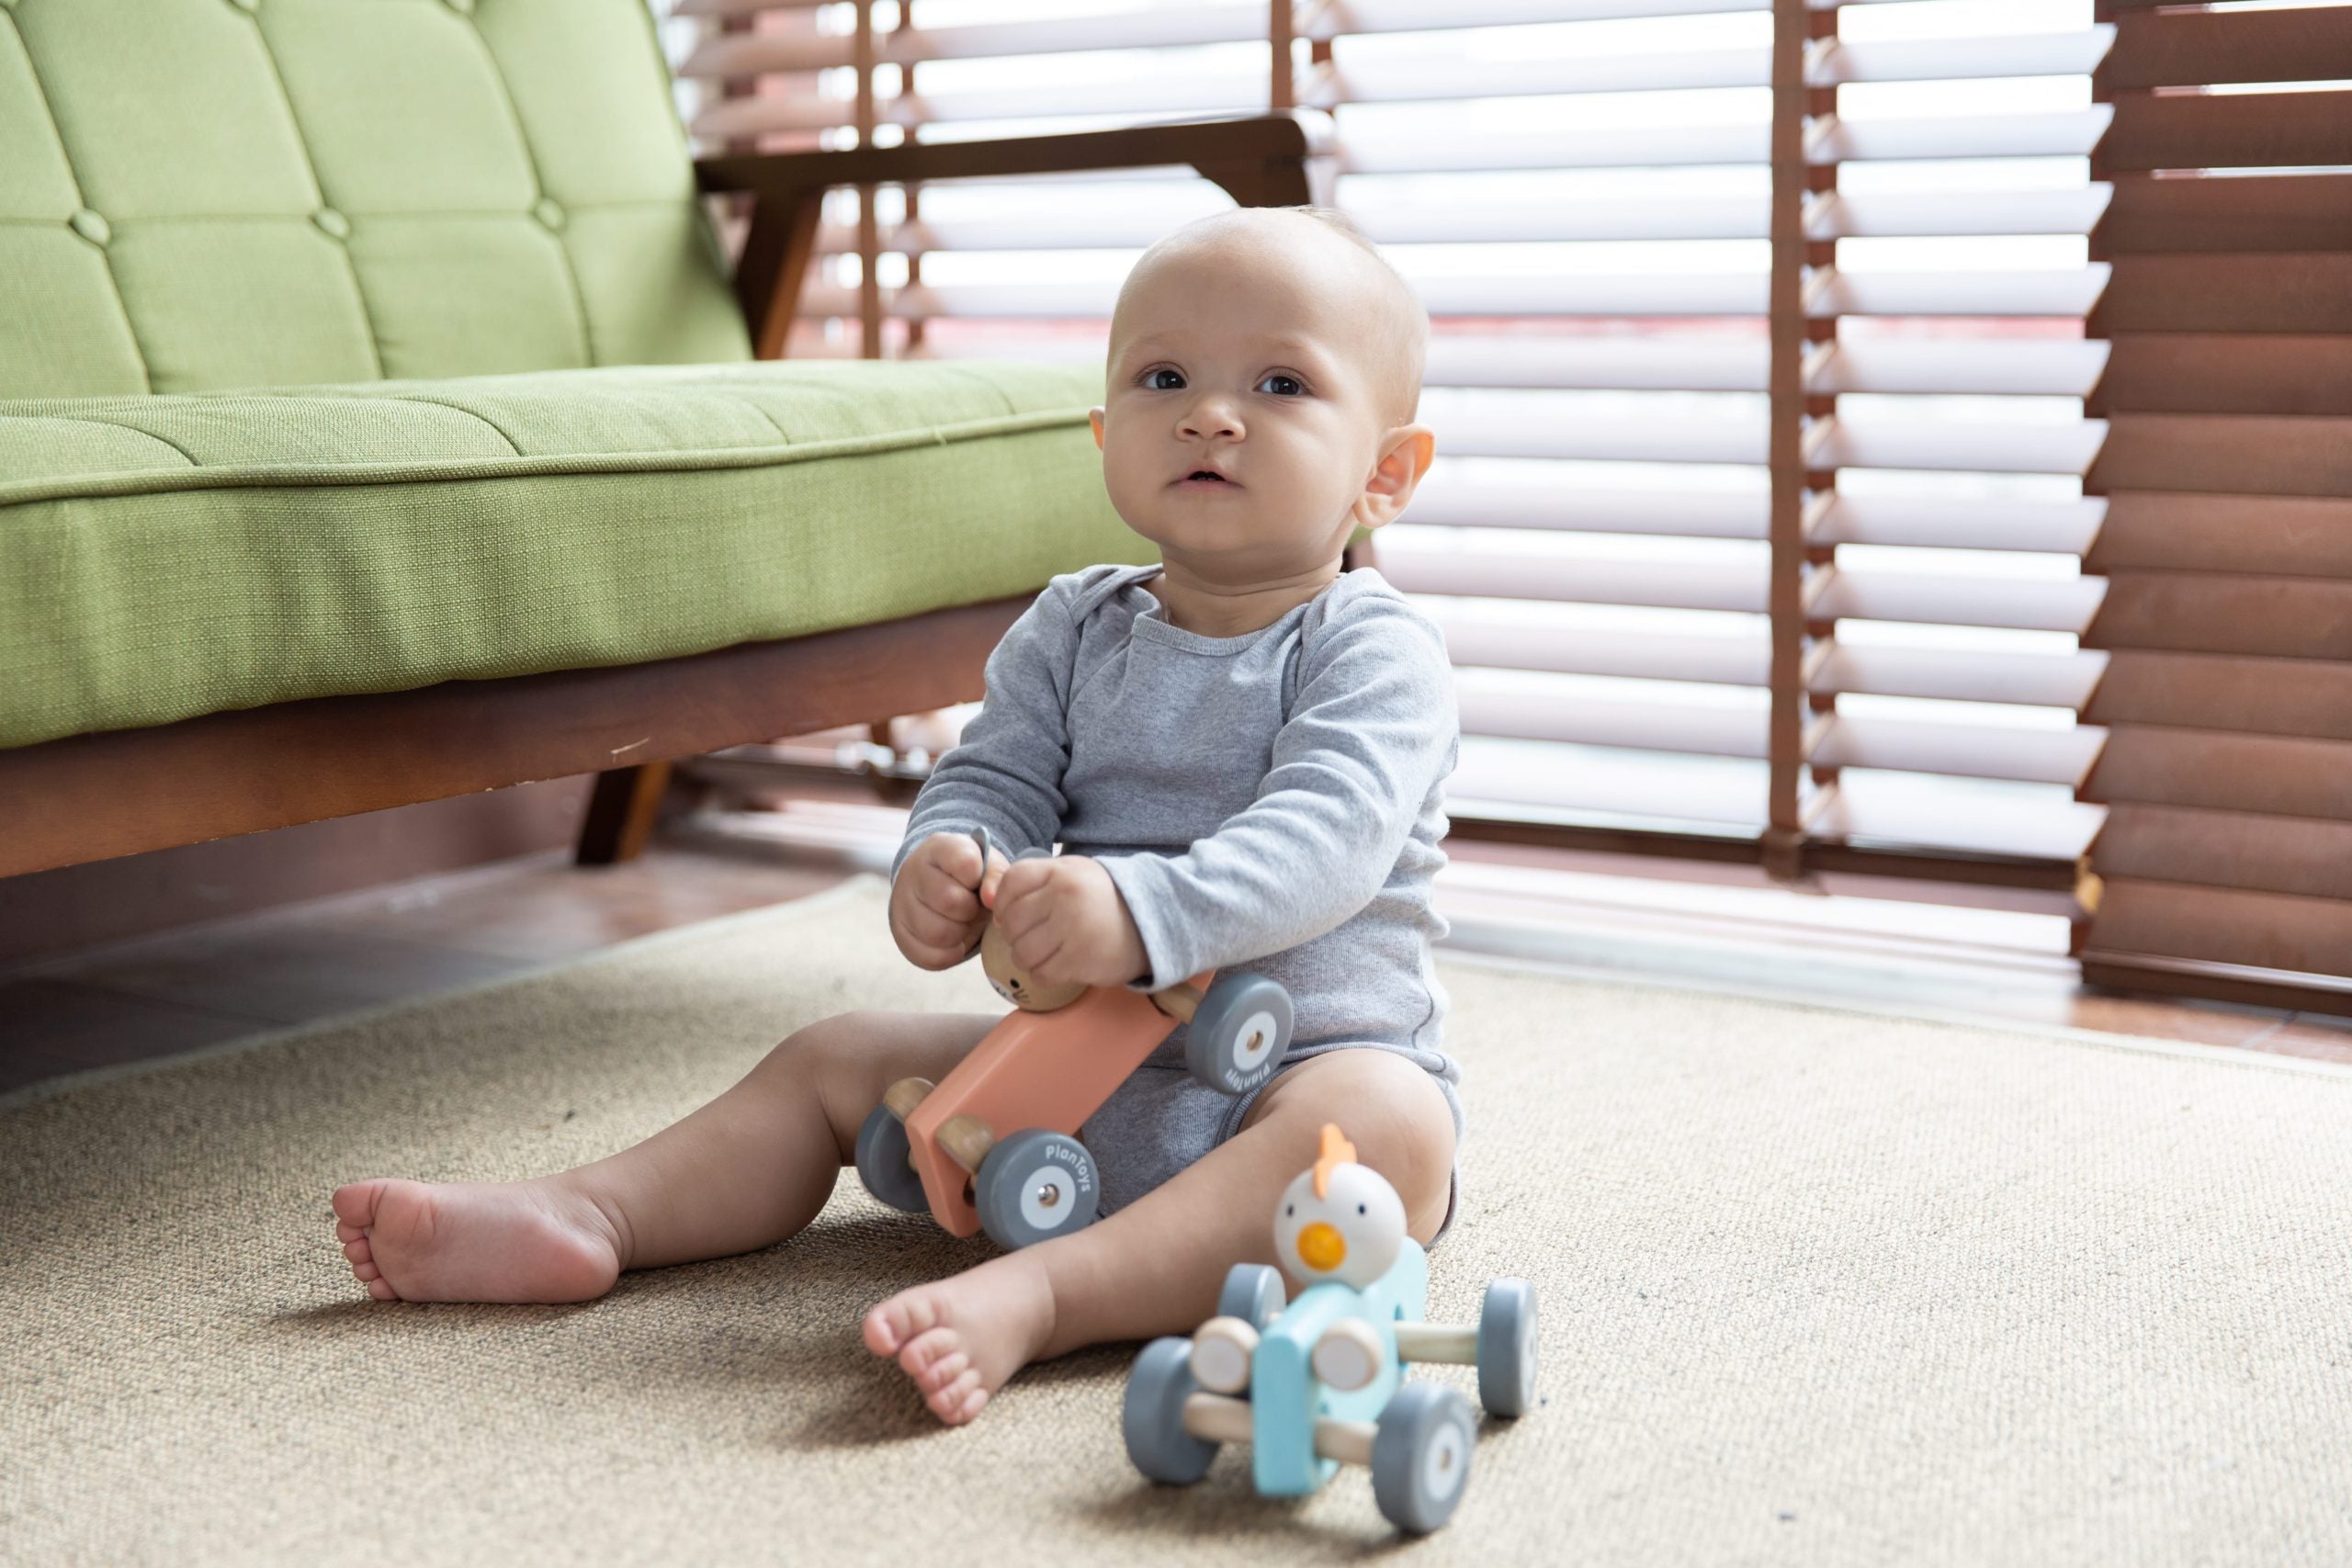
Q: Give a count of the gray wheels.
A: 7